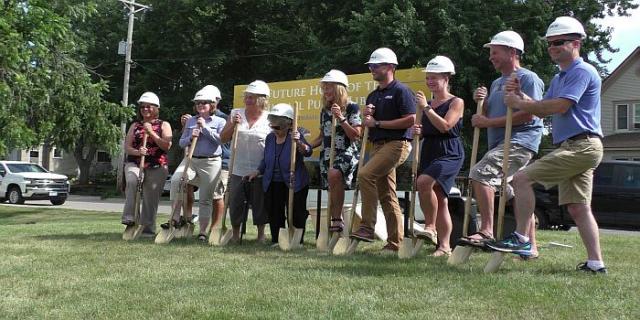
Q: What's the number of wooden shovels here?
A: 10